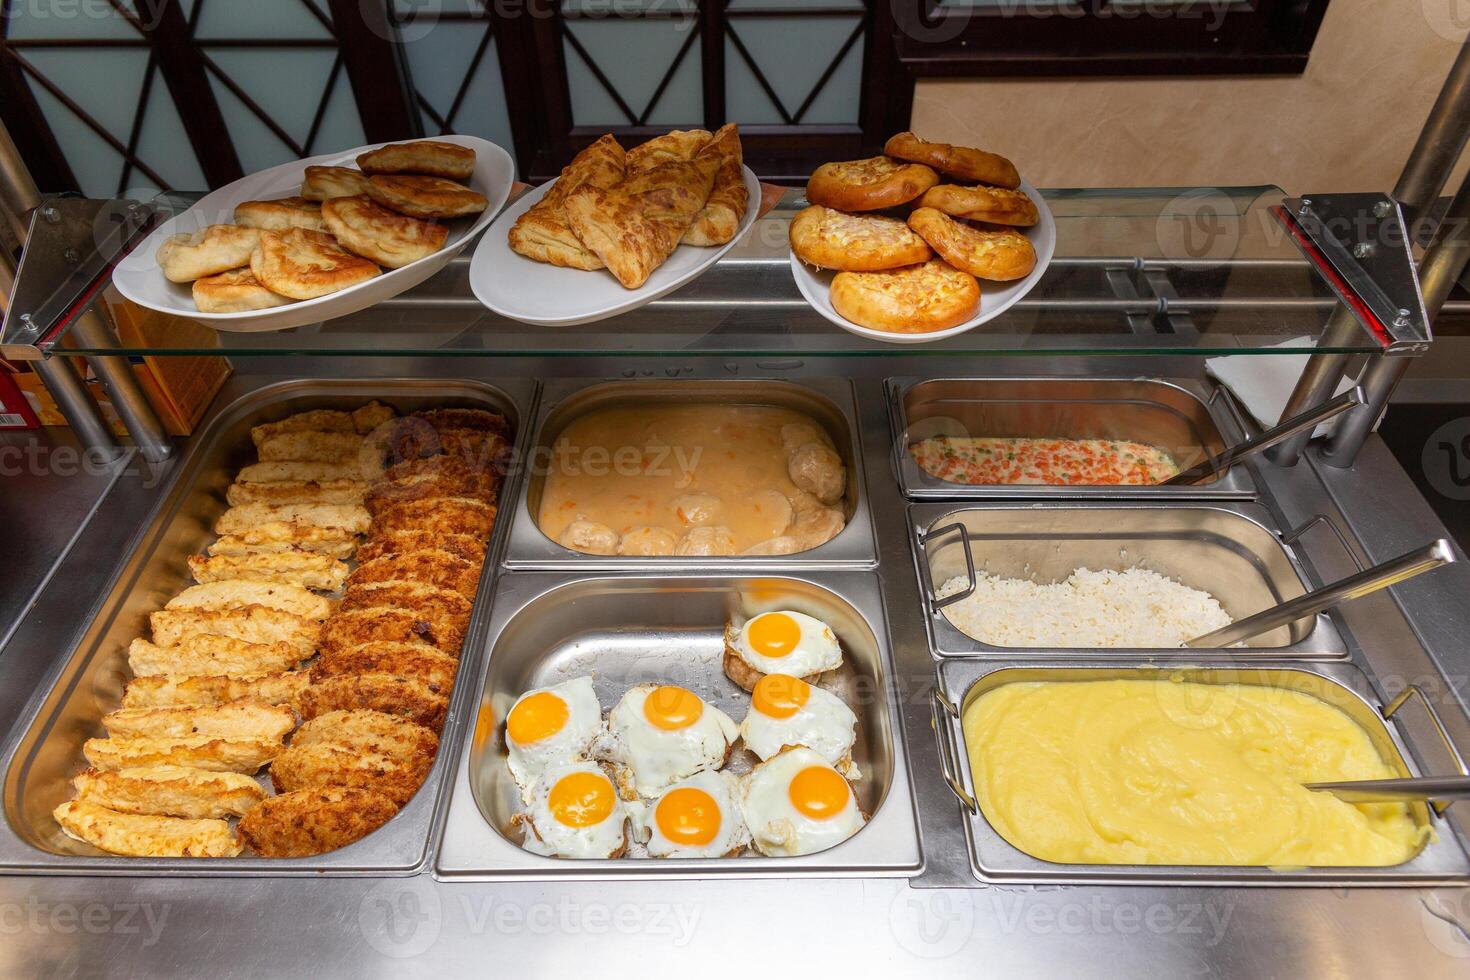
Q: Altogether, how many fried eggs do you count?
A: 7